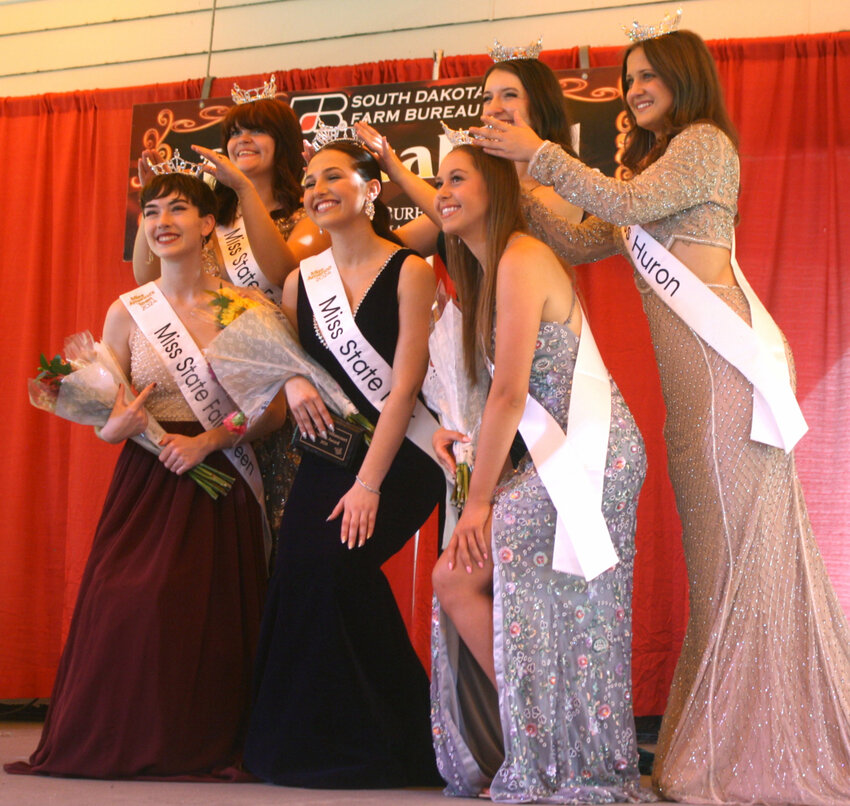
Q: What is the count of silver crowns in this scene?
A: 6